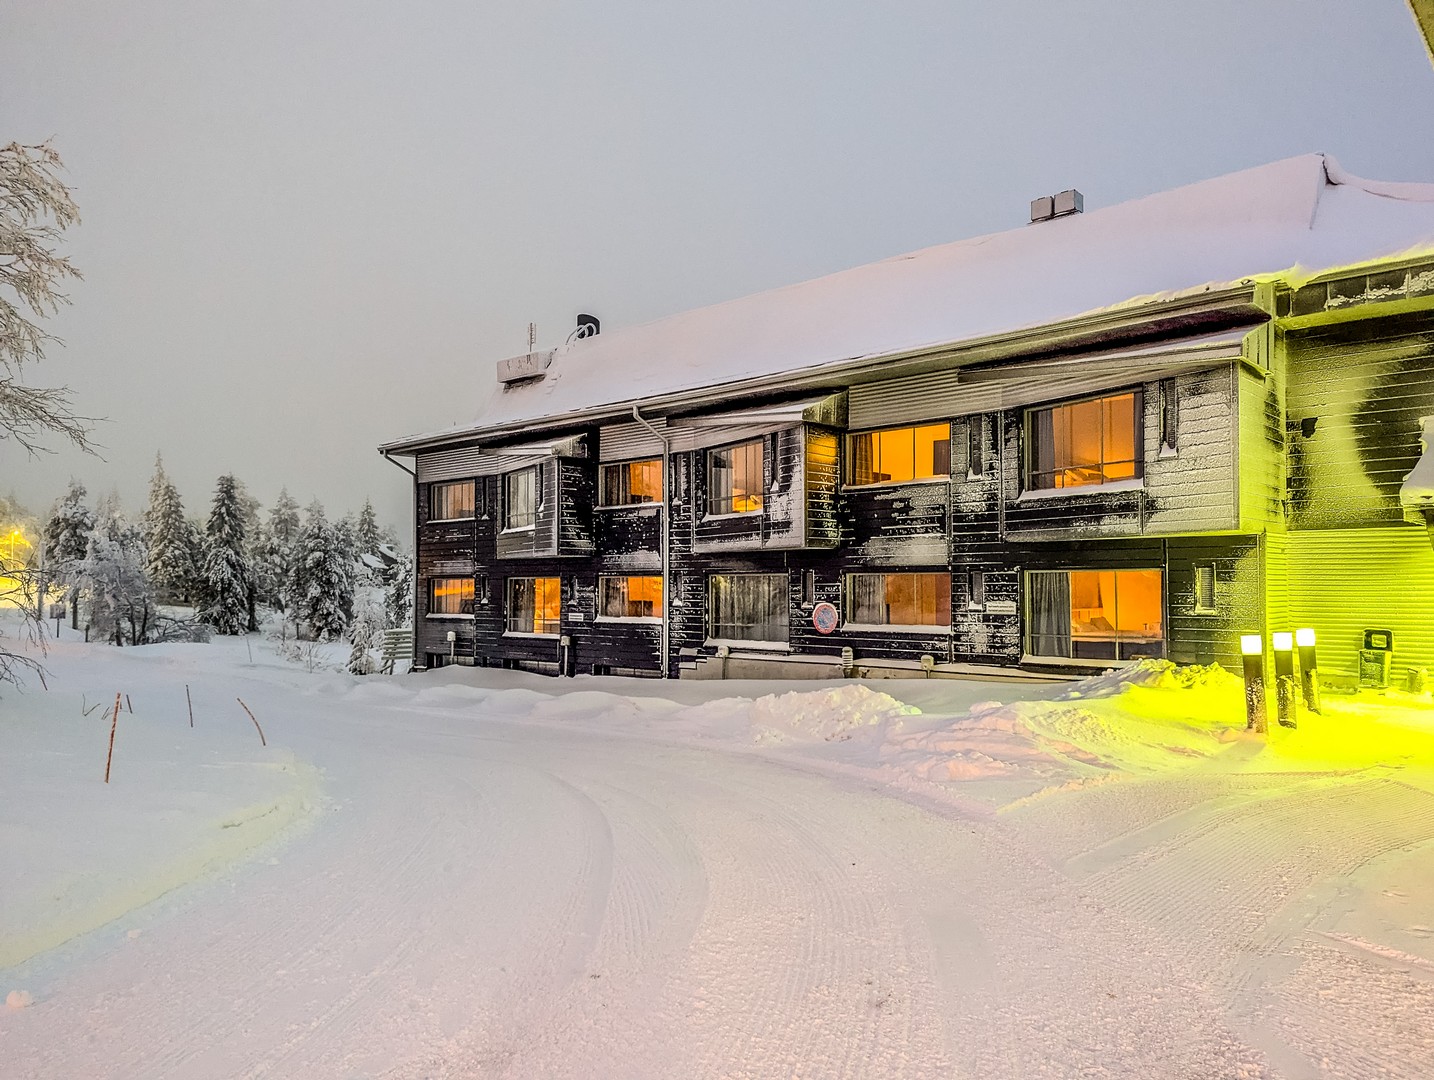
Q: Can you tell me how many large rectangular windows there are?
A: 12